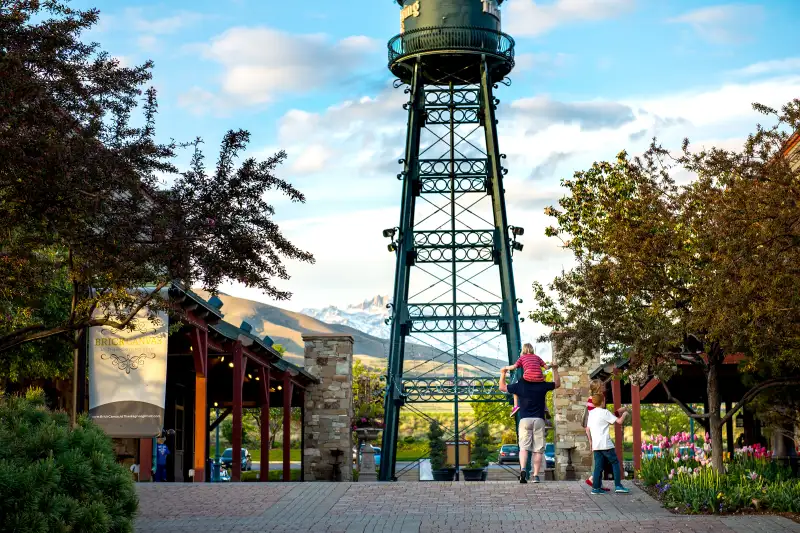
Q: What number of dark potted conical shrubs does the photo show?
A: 2